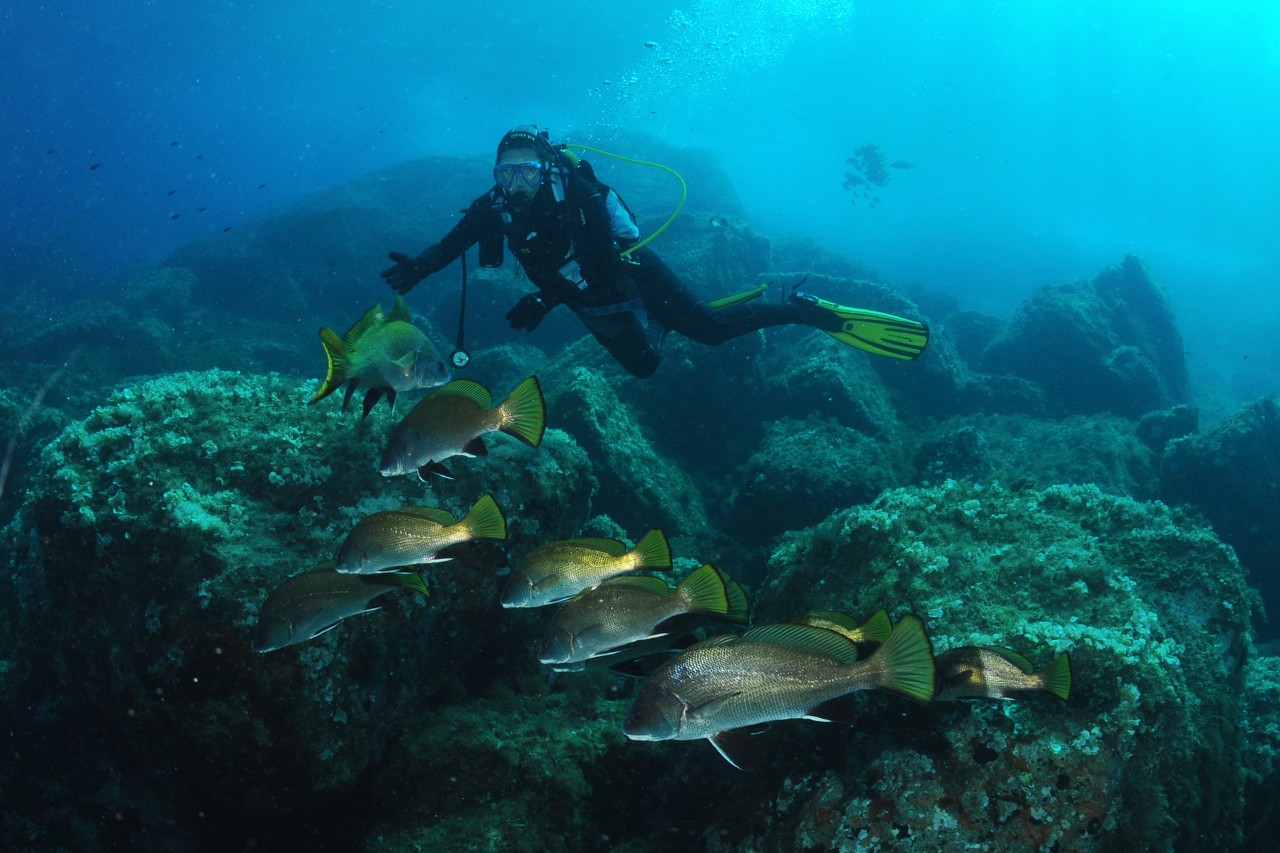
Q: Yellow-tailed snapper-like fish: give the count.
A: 10